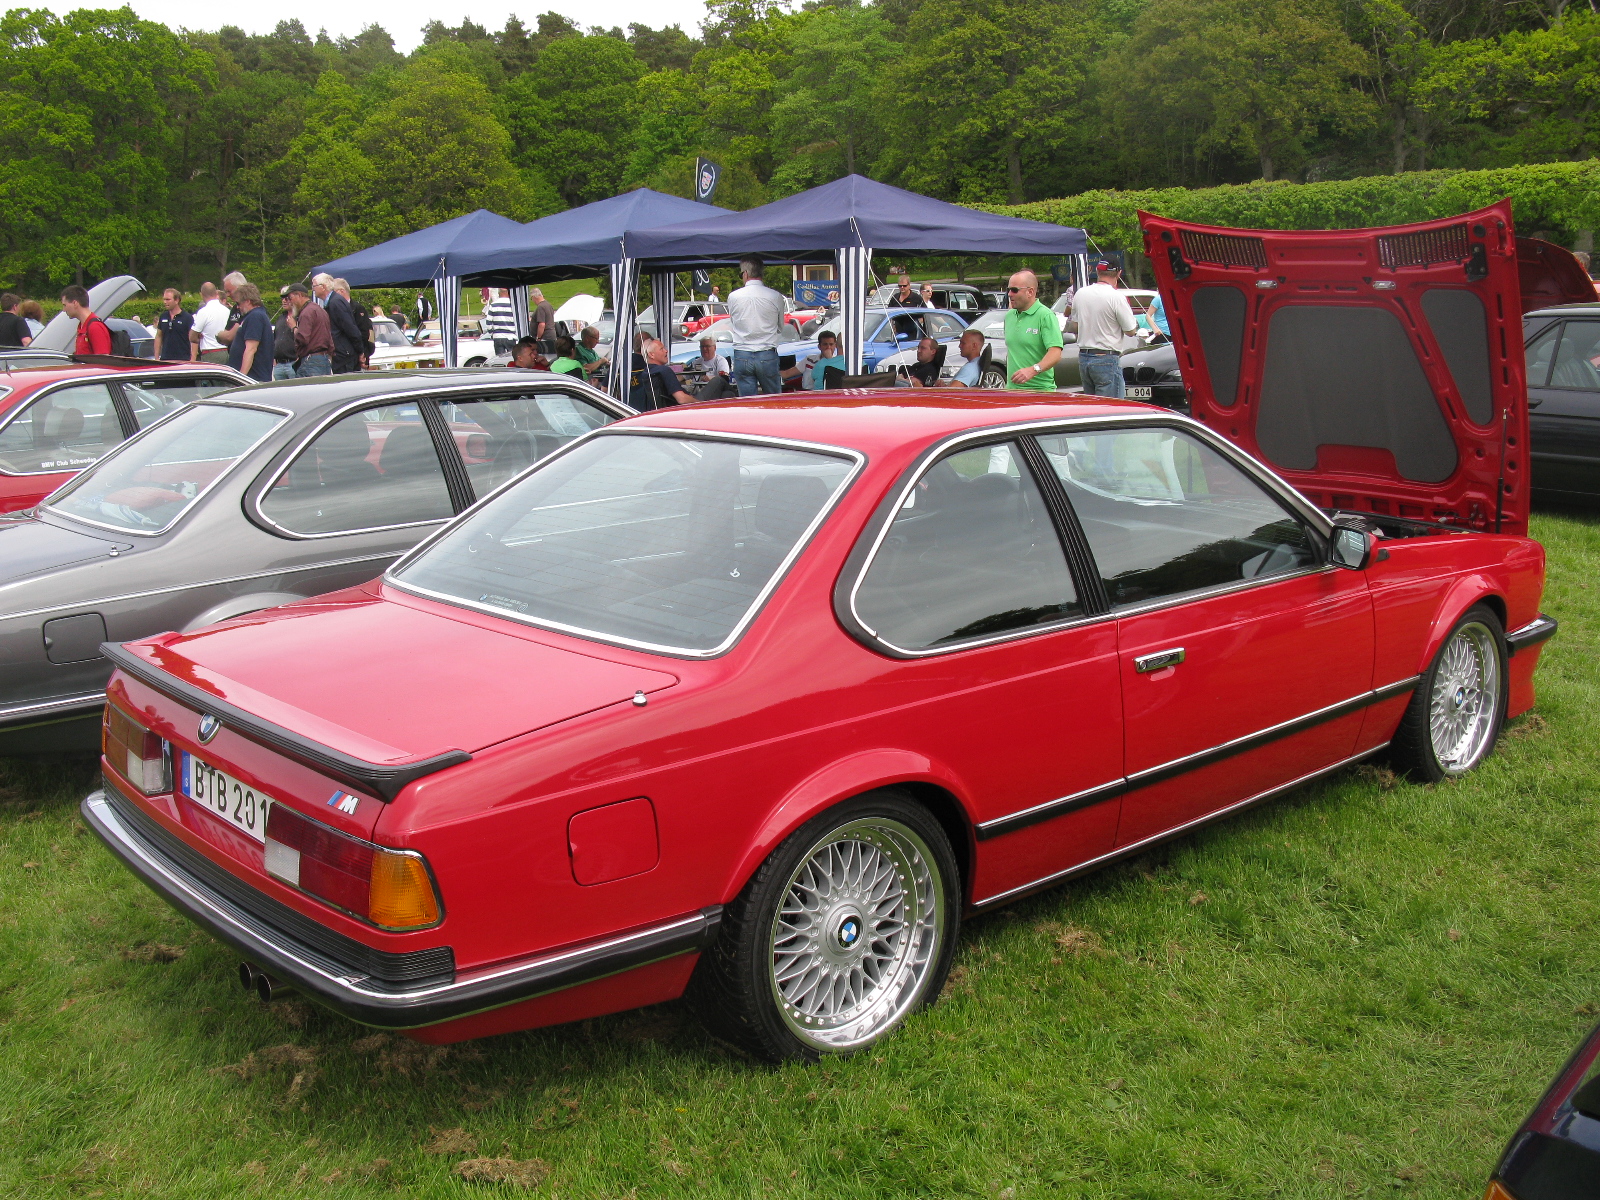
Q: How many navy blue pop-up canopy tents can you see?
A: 3